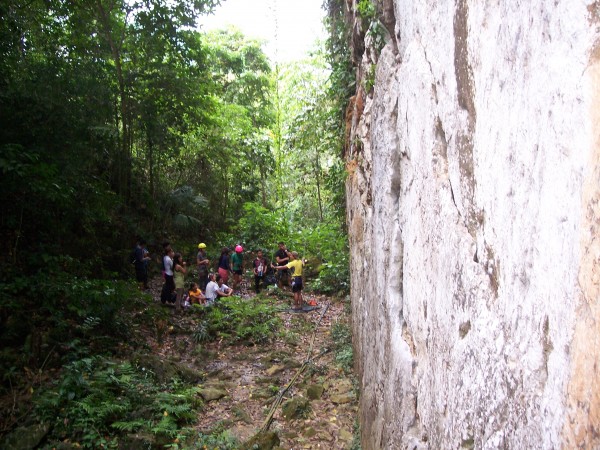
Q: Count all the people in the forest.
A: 13